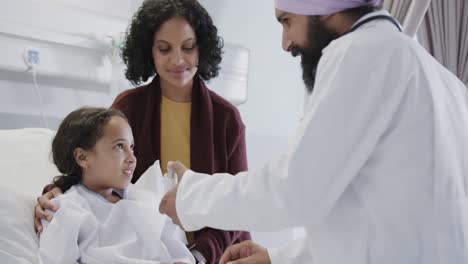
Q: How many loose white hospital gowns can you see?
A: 1